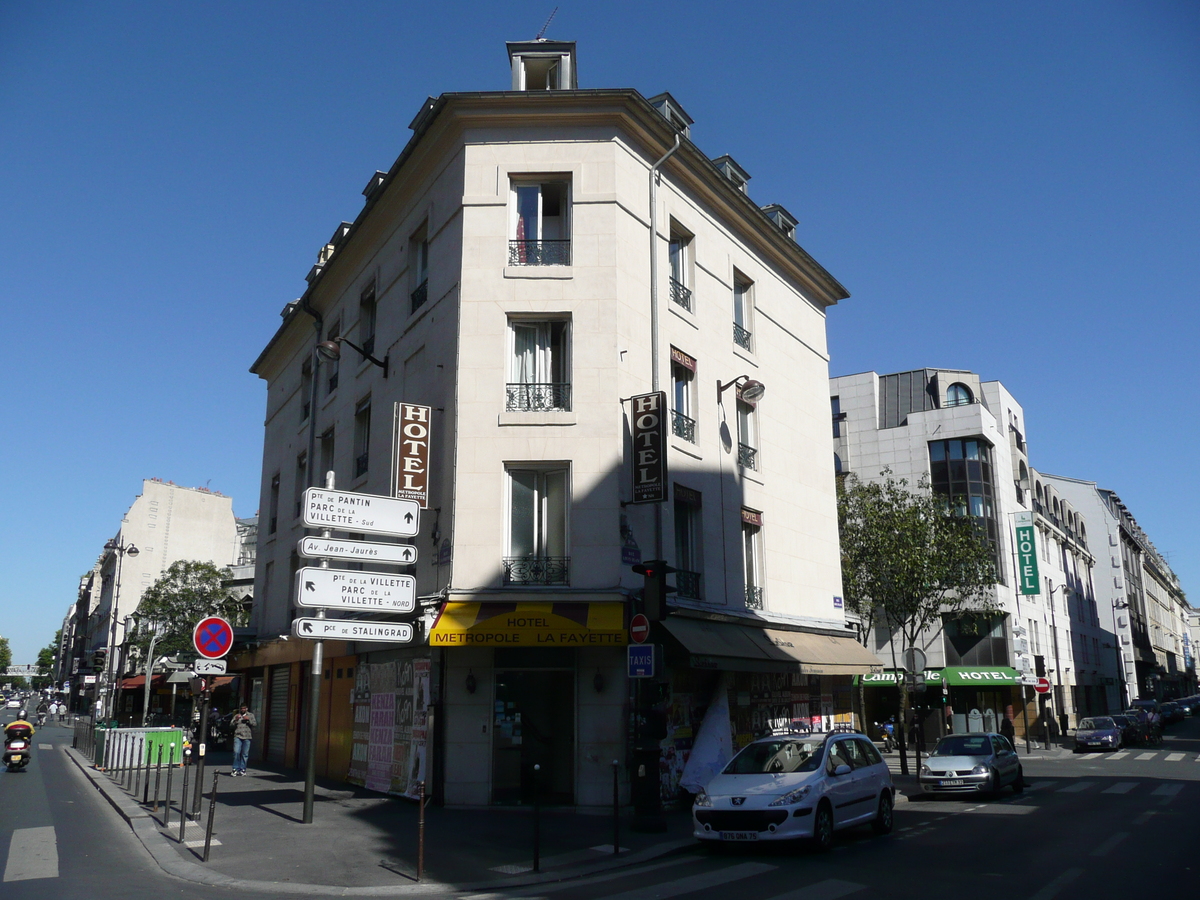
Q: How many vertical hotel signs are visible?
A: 3